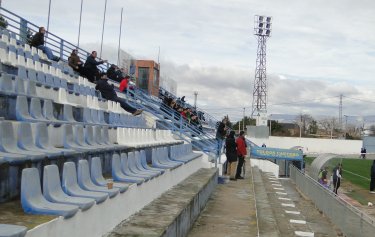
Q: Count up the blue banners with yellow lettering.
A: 1